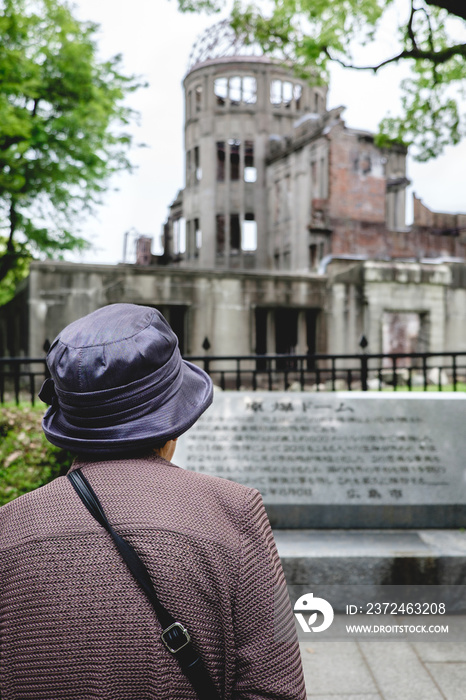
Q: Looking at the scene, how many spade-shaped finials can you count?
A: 3